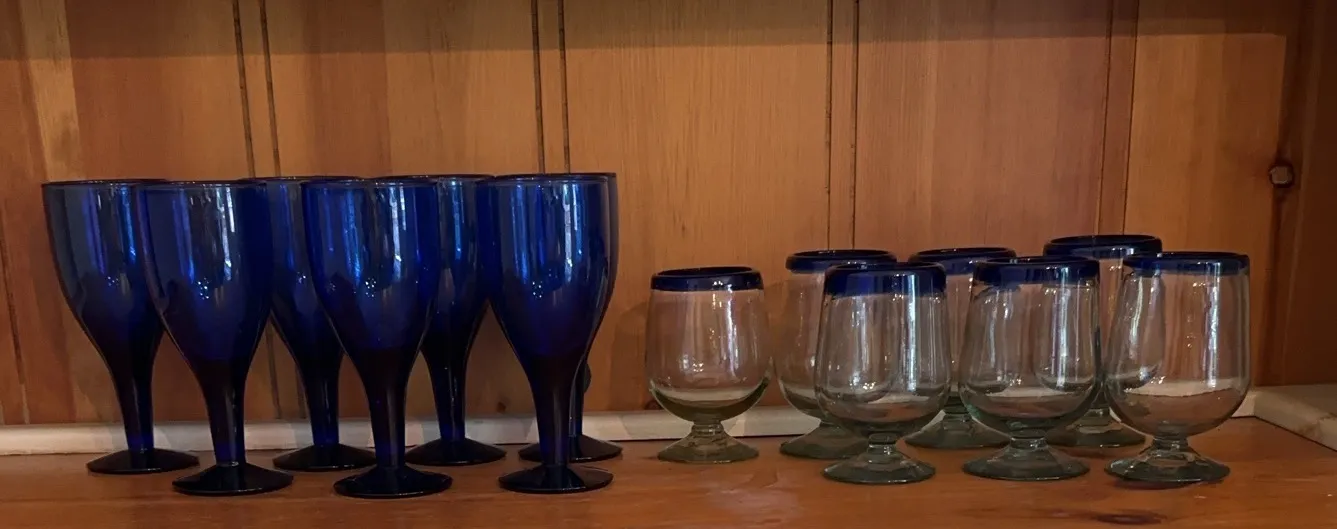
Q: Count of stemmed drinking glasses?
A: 14